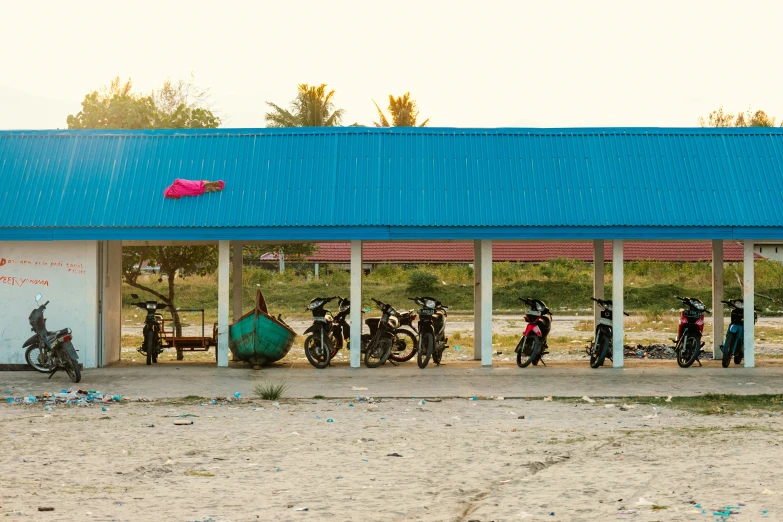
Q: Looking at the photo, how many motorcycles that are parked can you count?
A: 10